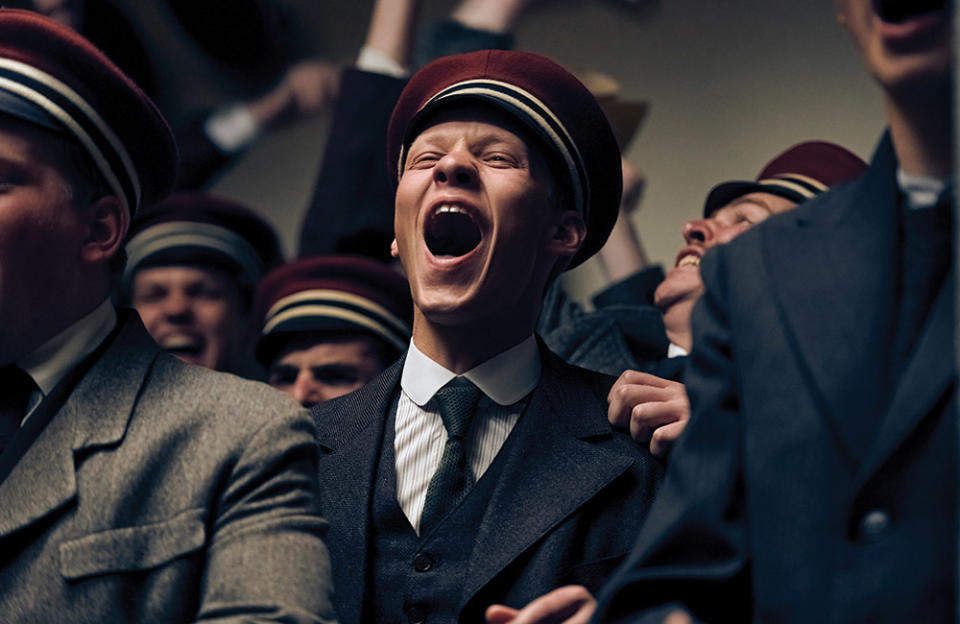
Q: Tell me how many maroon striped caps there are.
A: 5